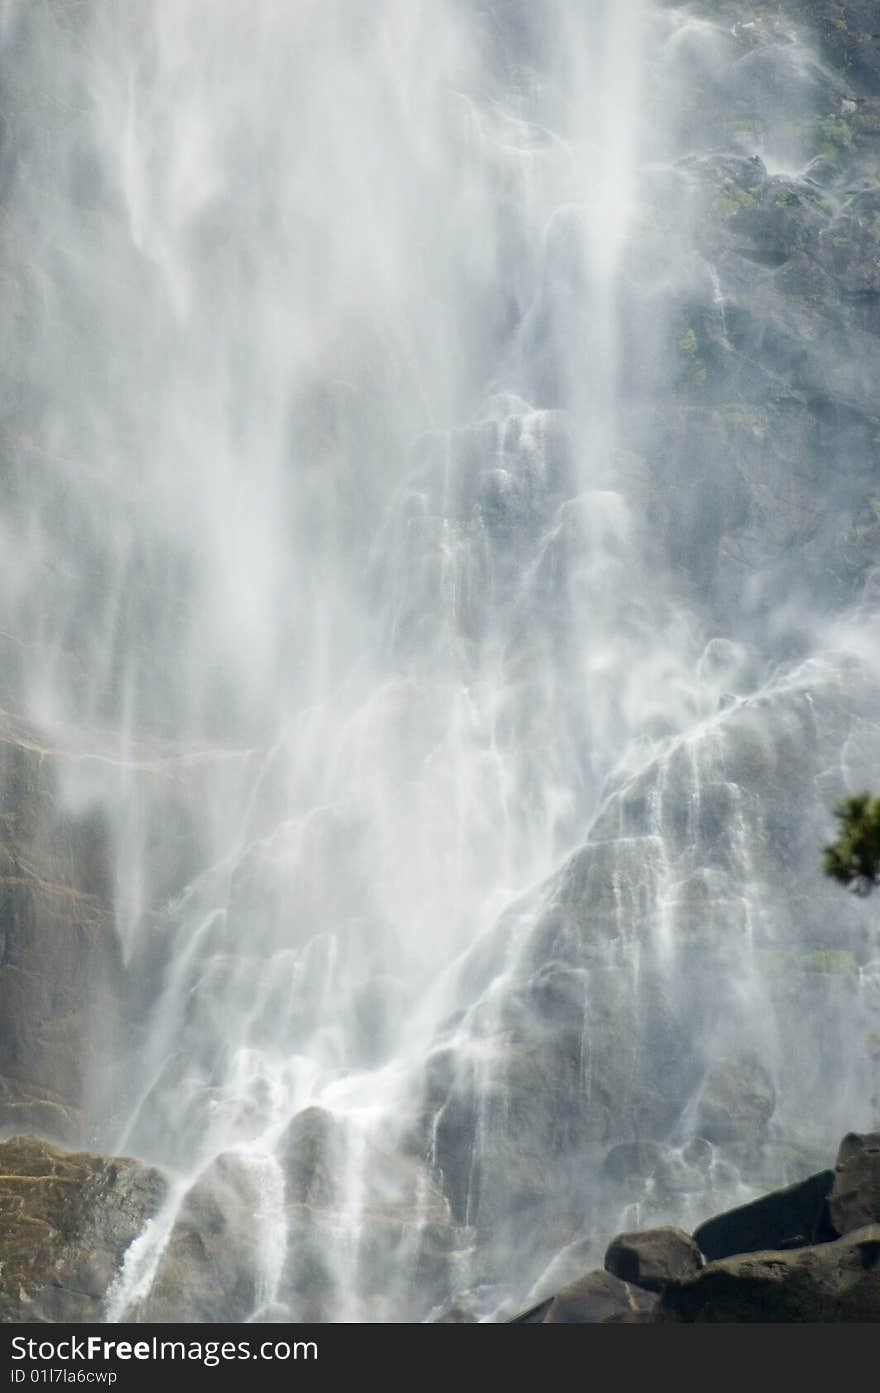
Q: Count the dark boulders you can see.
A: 5